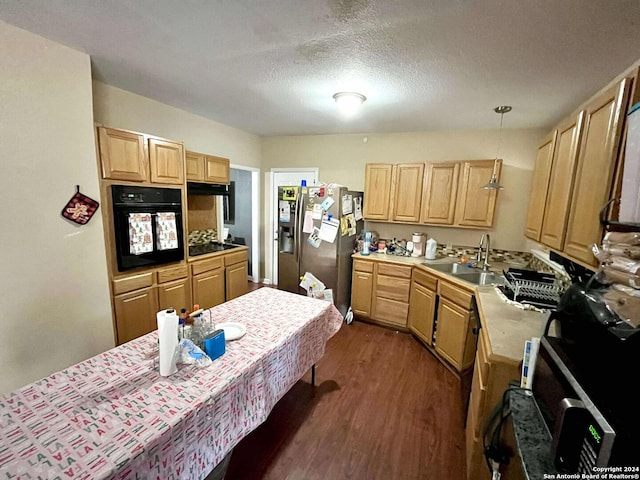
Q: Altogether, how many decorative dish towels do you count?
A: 2